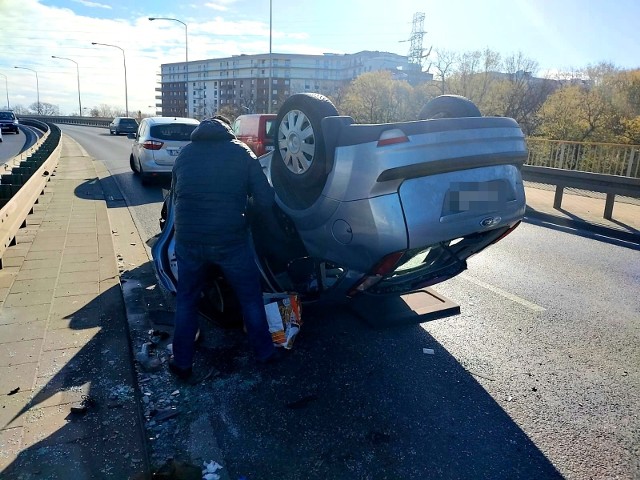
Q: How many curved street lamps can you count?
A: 5